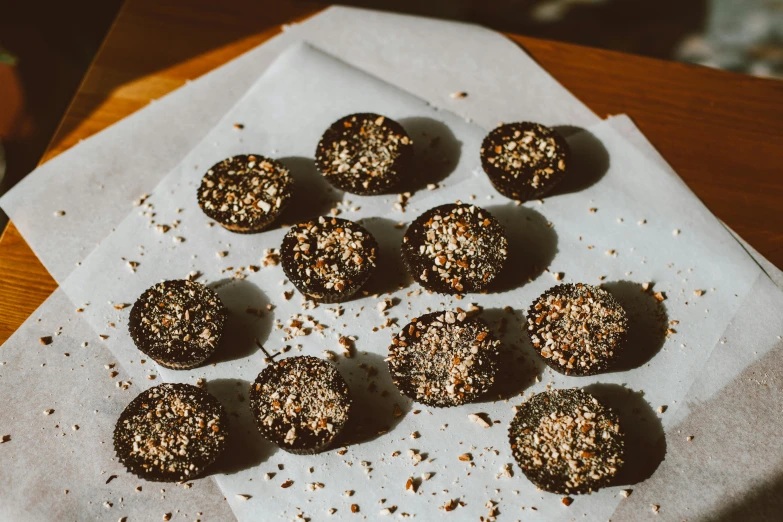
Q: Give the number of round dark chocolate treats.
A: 11